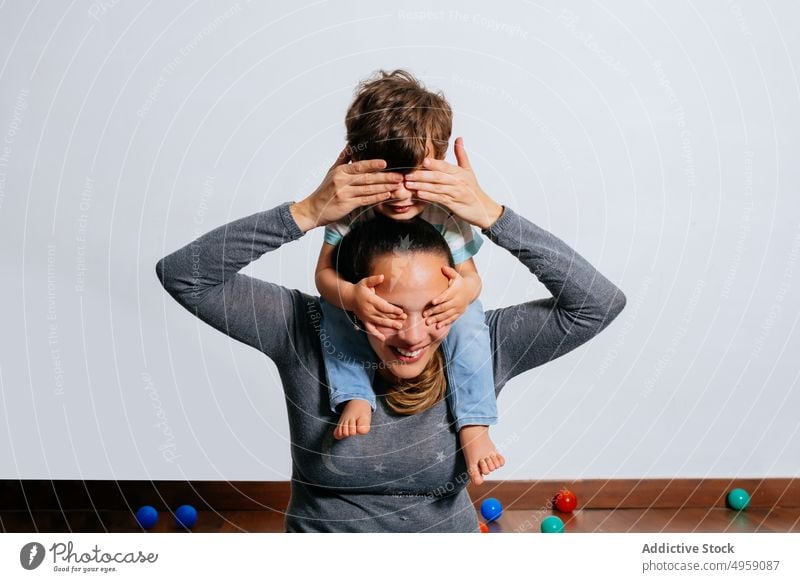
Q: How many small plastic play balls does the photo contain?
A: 7